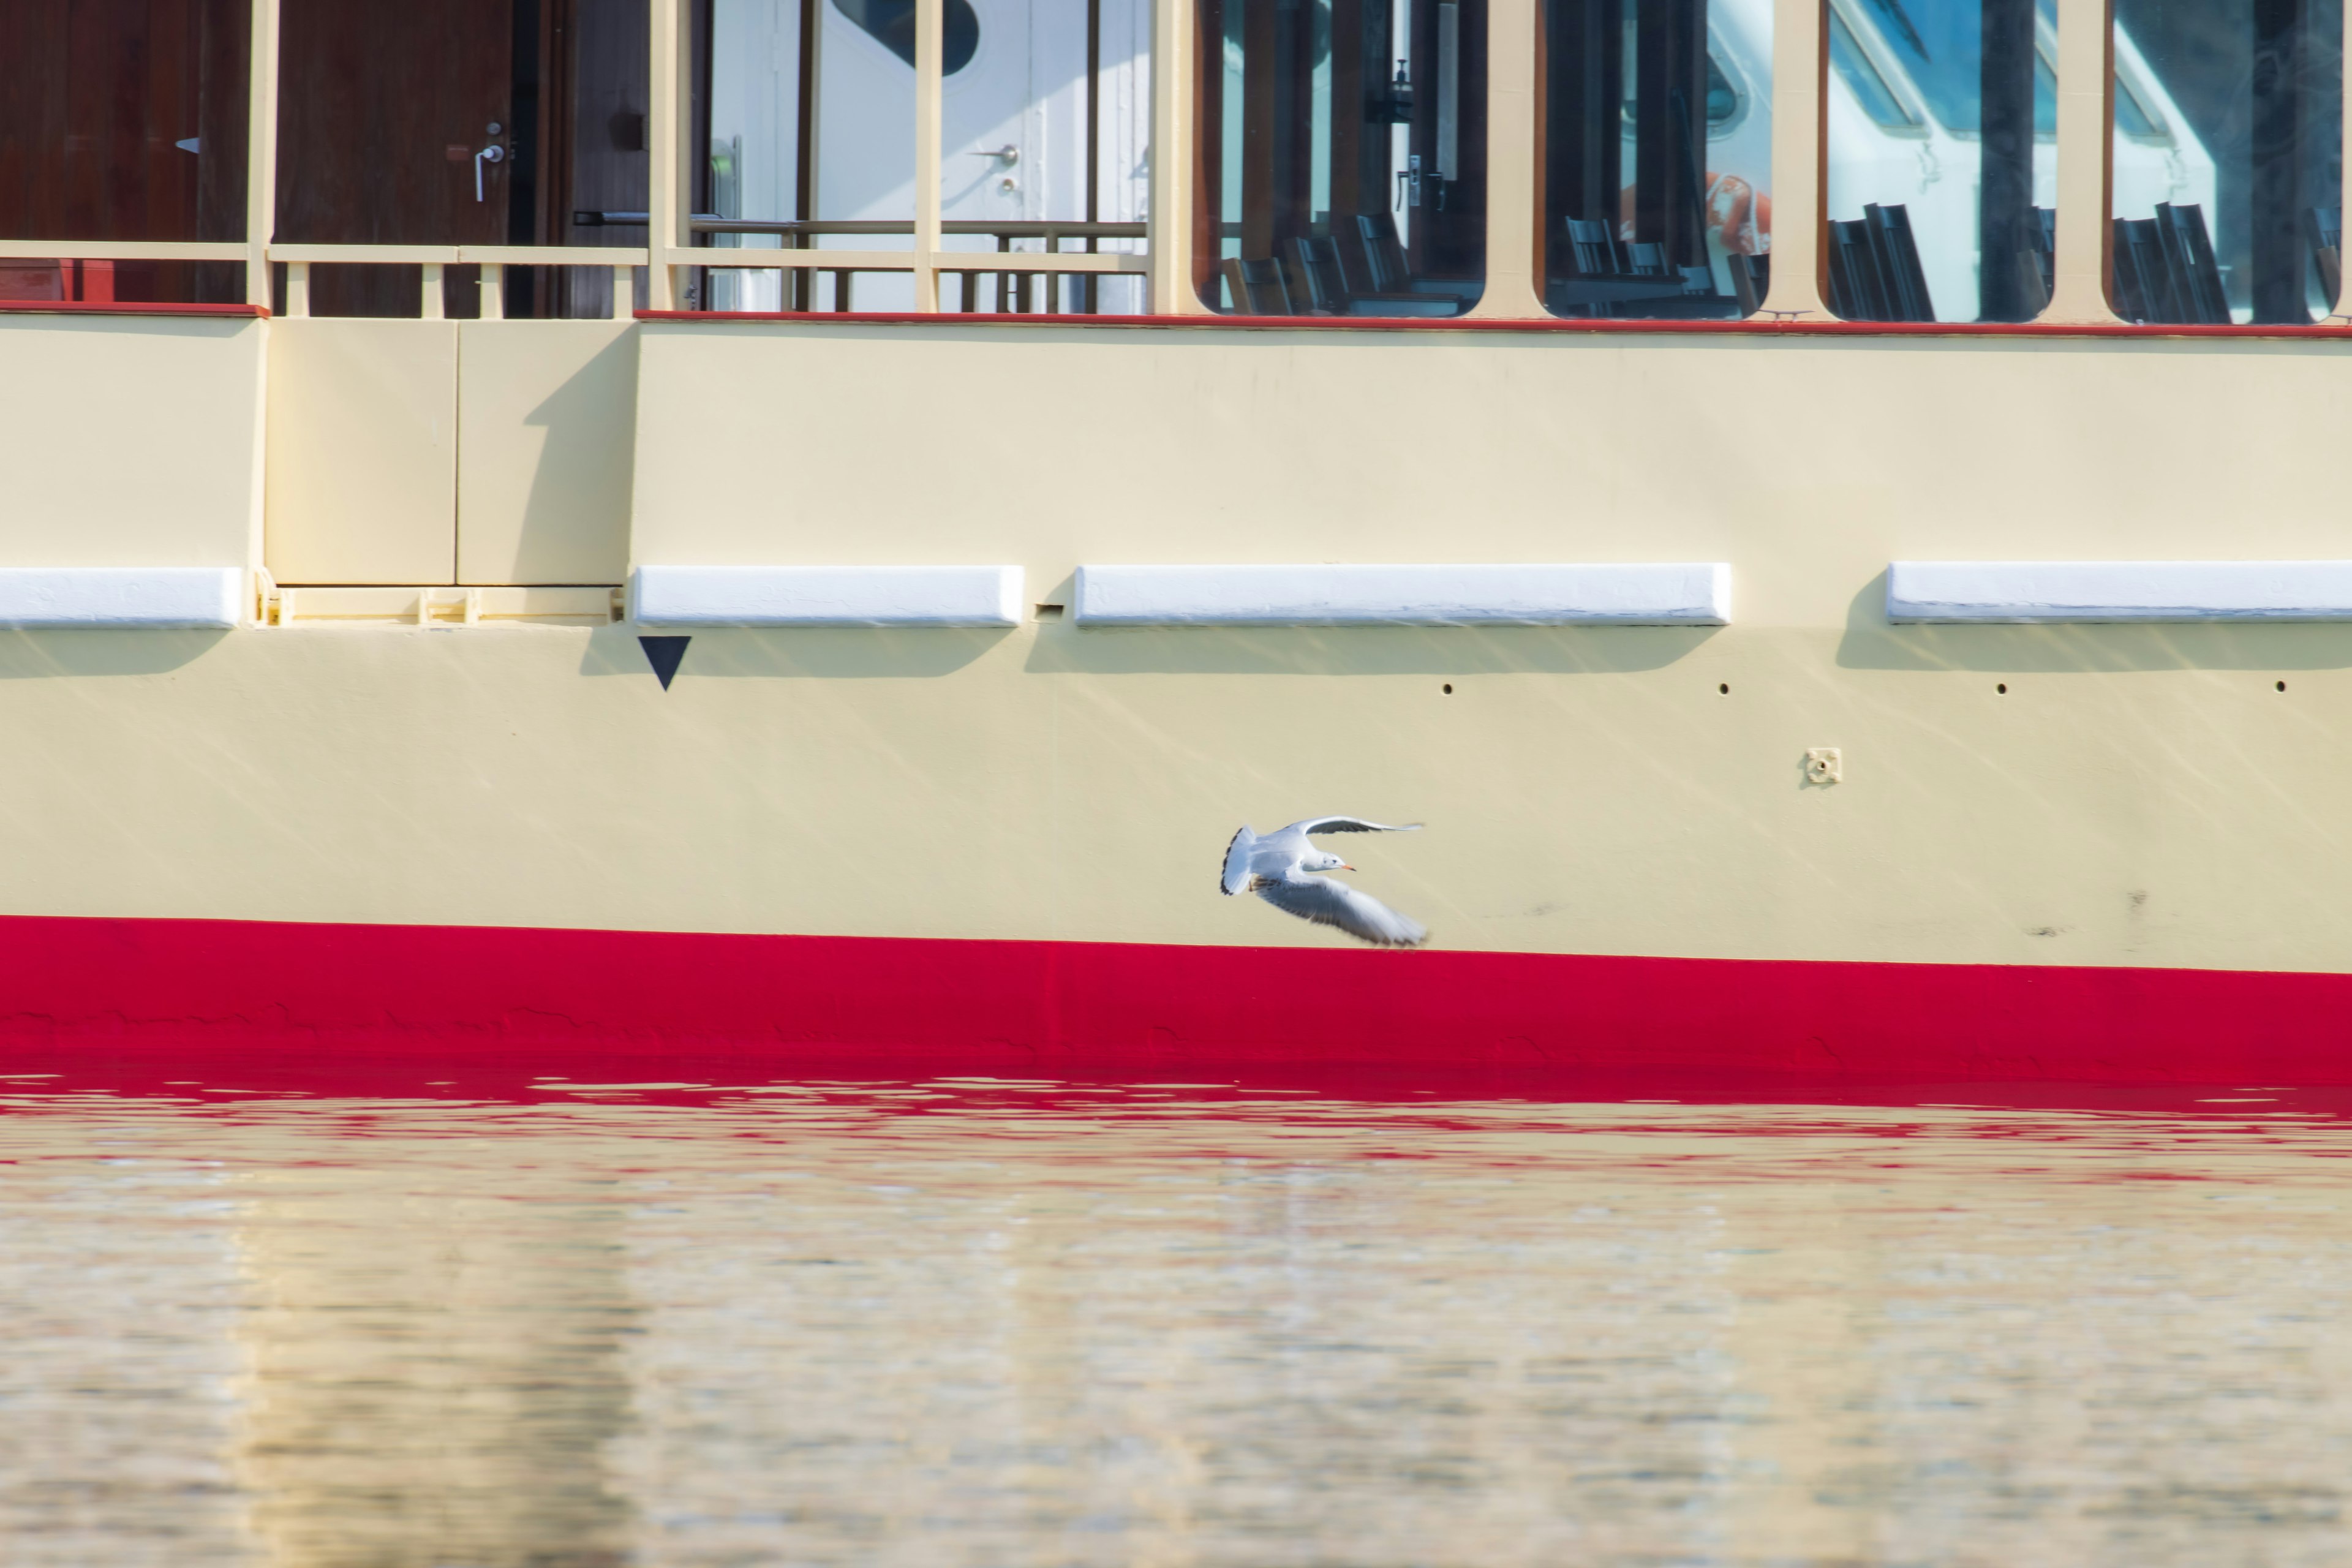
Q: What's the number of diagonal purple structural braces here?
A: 0